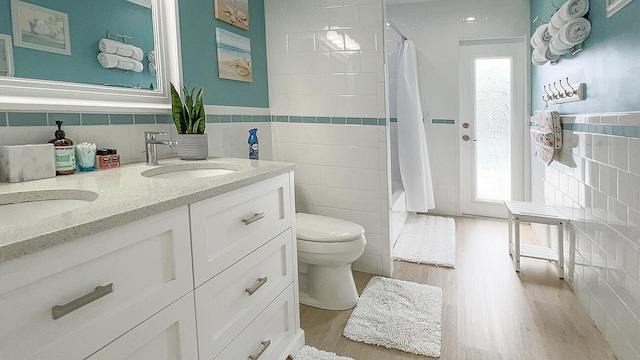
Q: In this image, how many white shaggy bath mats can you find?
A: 3